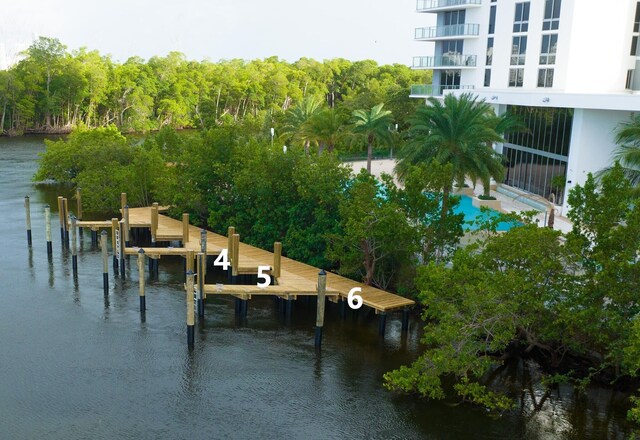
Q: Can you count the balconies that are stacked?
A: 4